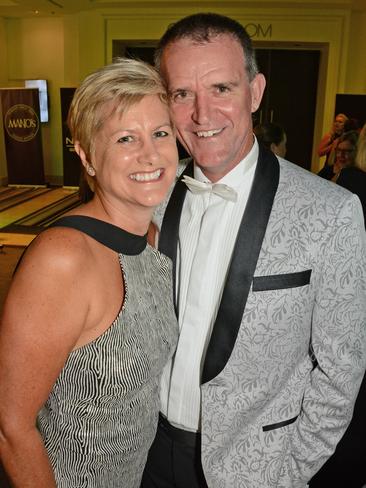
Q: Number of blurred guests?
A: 4